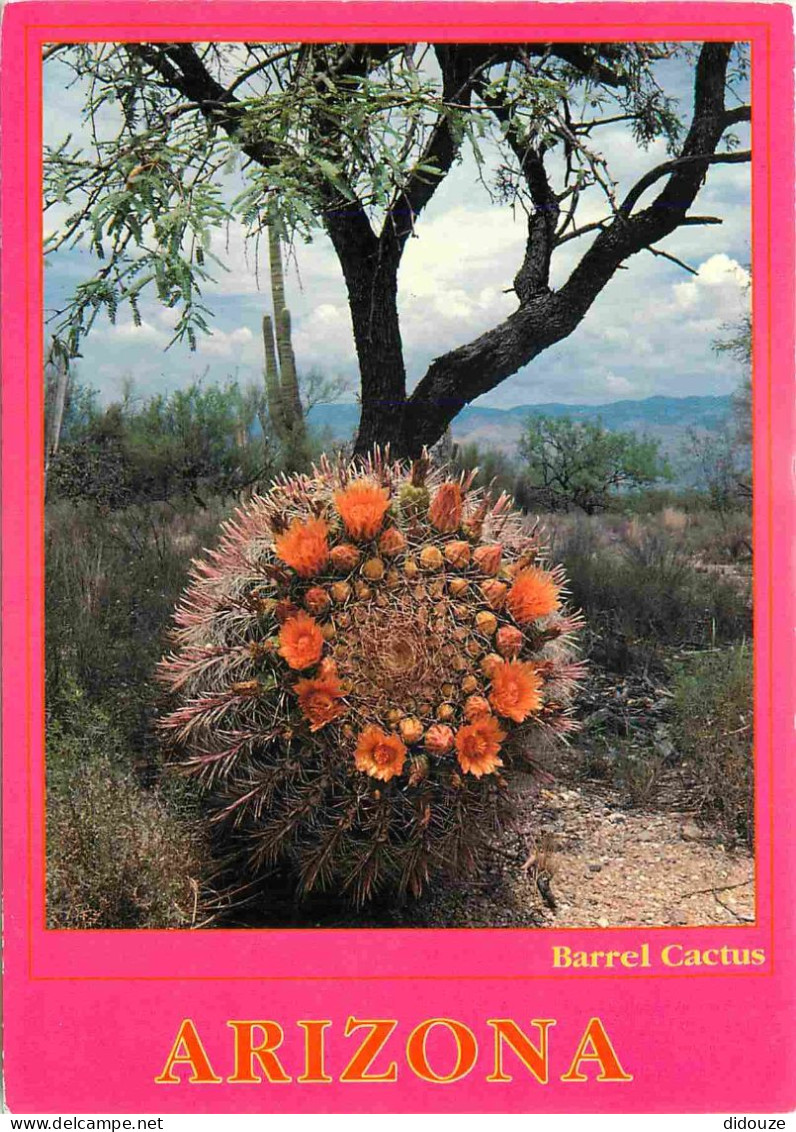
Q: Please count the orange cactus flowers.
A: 8